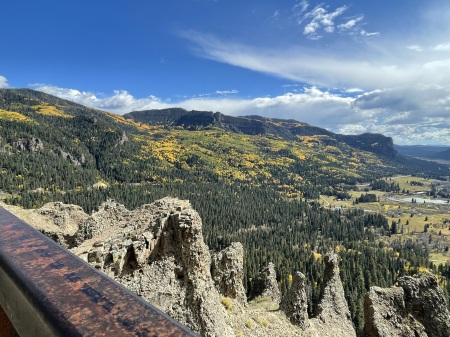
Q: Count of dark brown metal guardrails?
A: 1